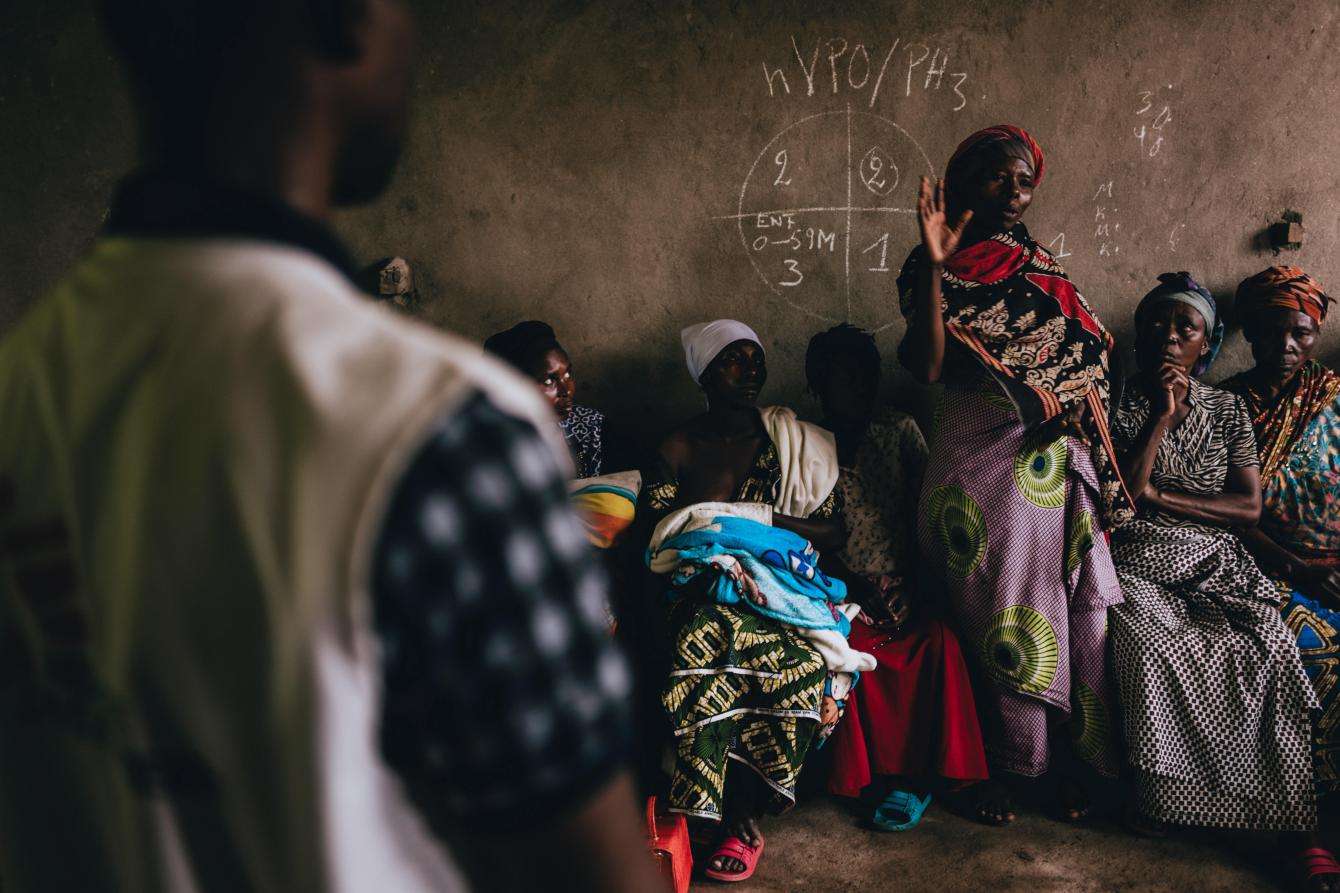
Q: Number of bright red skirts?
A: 1